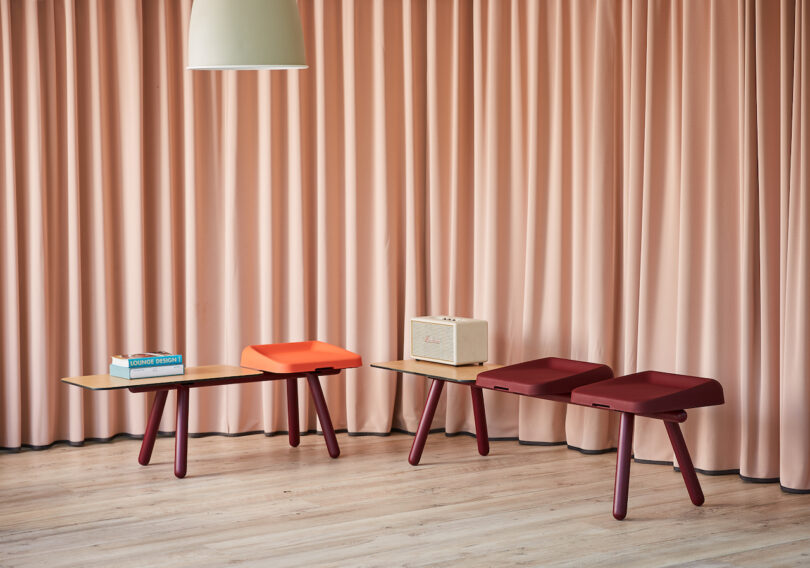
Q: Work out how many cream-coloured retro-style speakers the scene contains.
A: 1